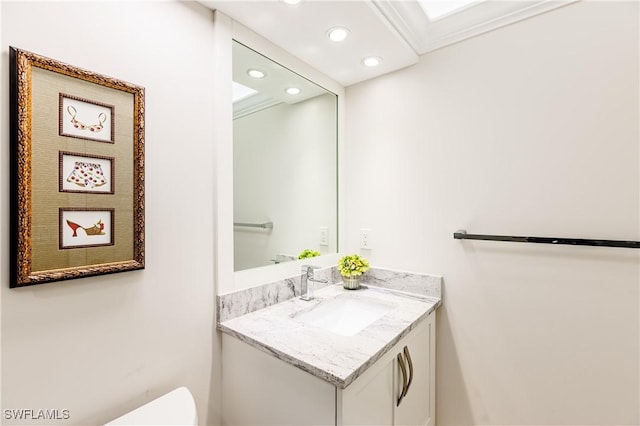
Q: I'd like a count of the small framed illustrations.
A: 3